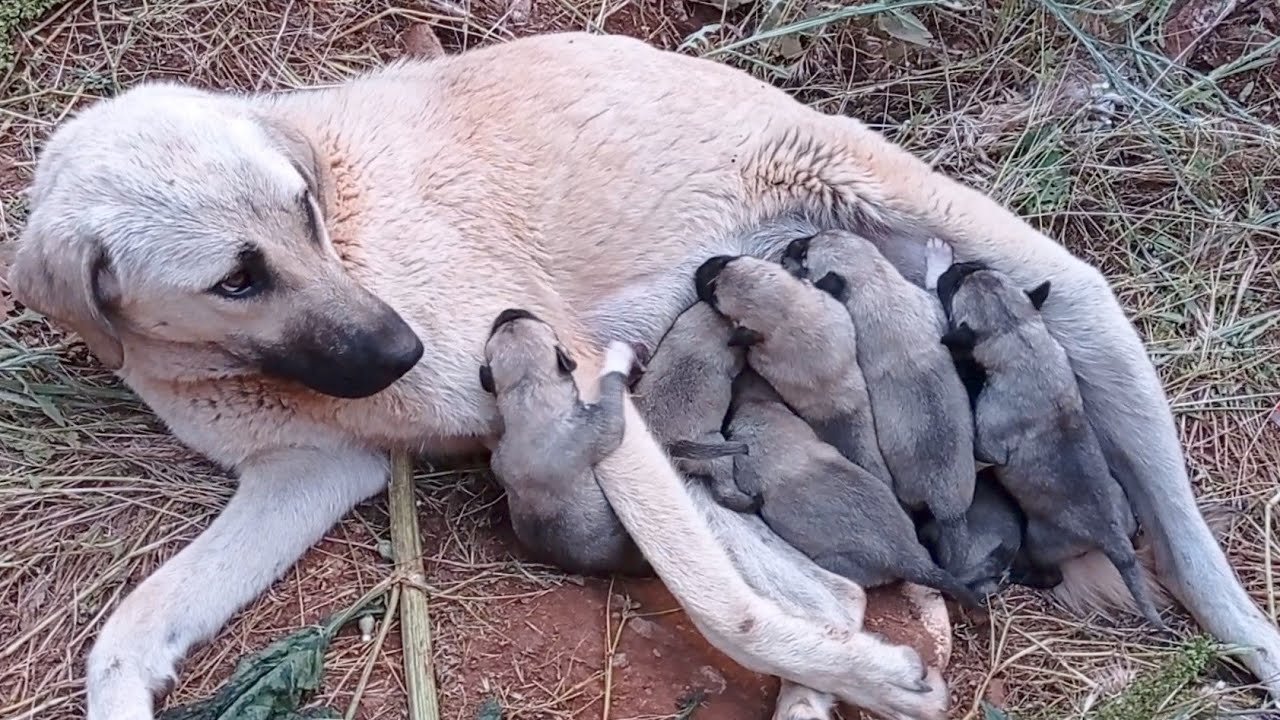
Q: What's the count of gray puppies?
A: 7